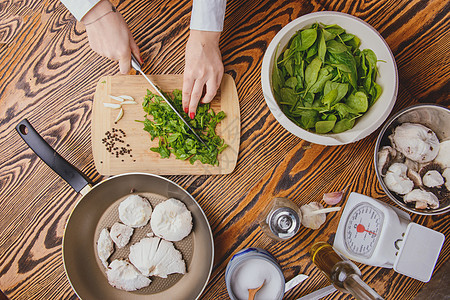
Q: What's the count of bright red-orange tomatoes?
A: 0